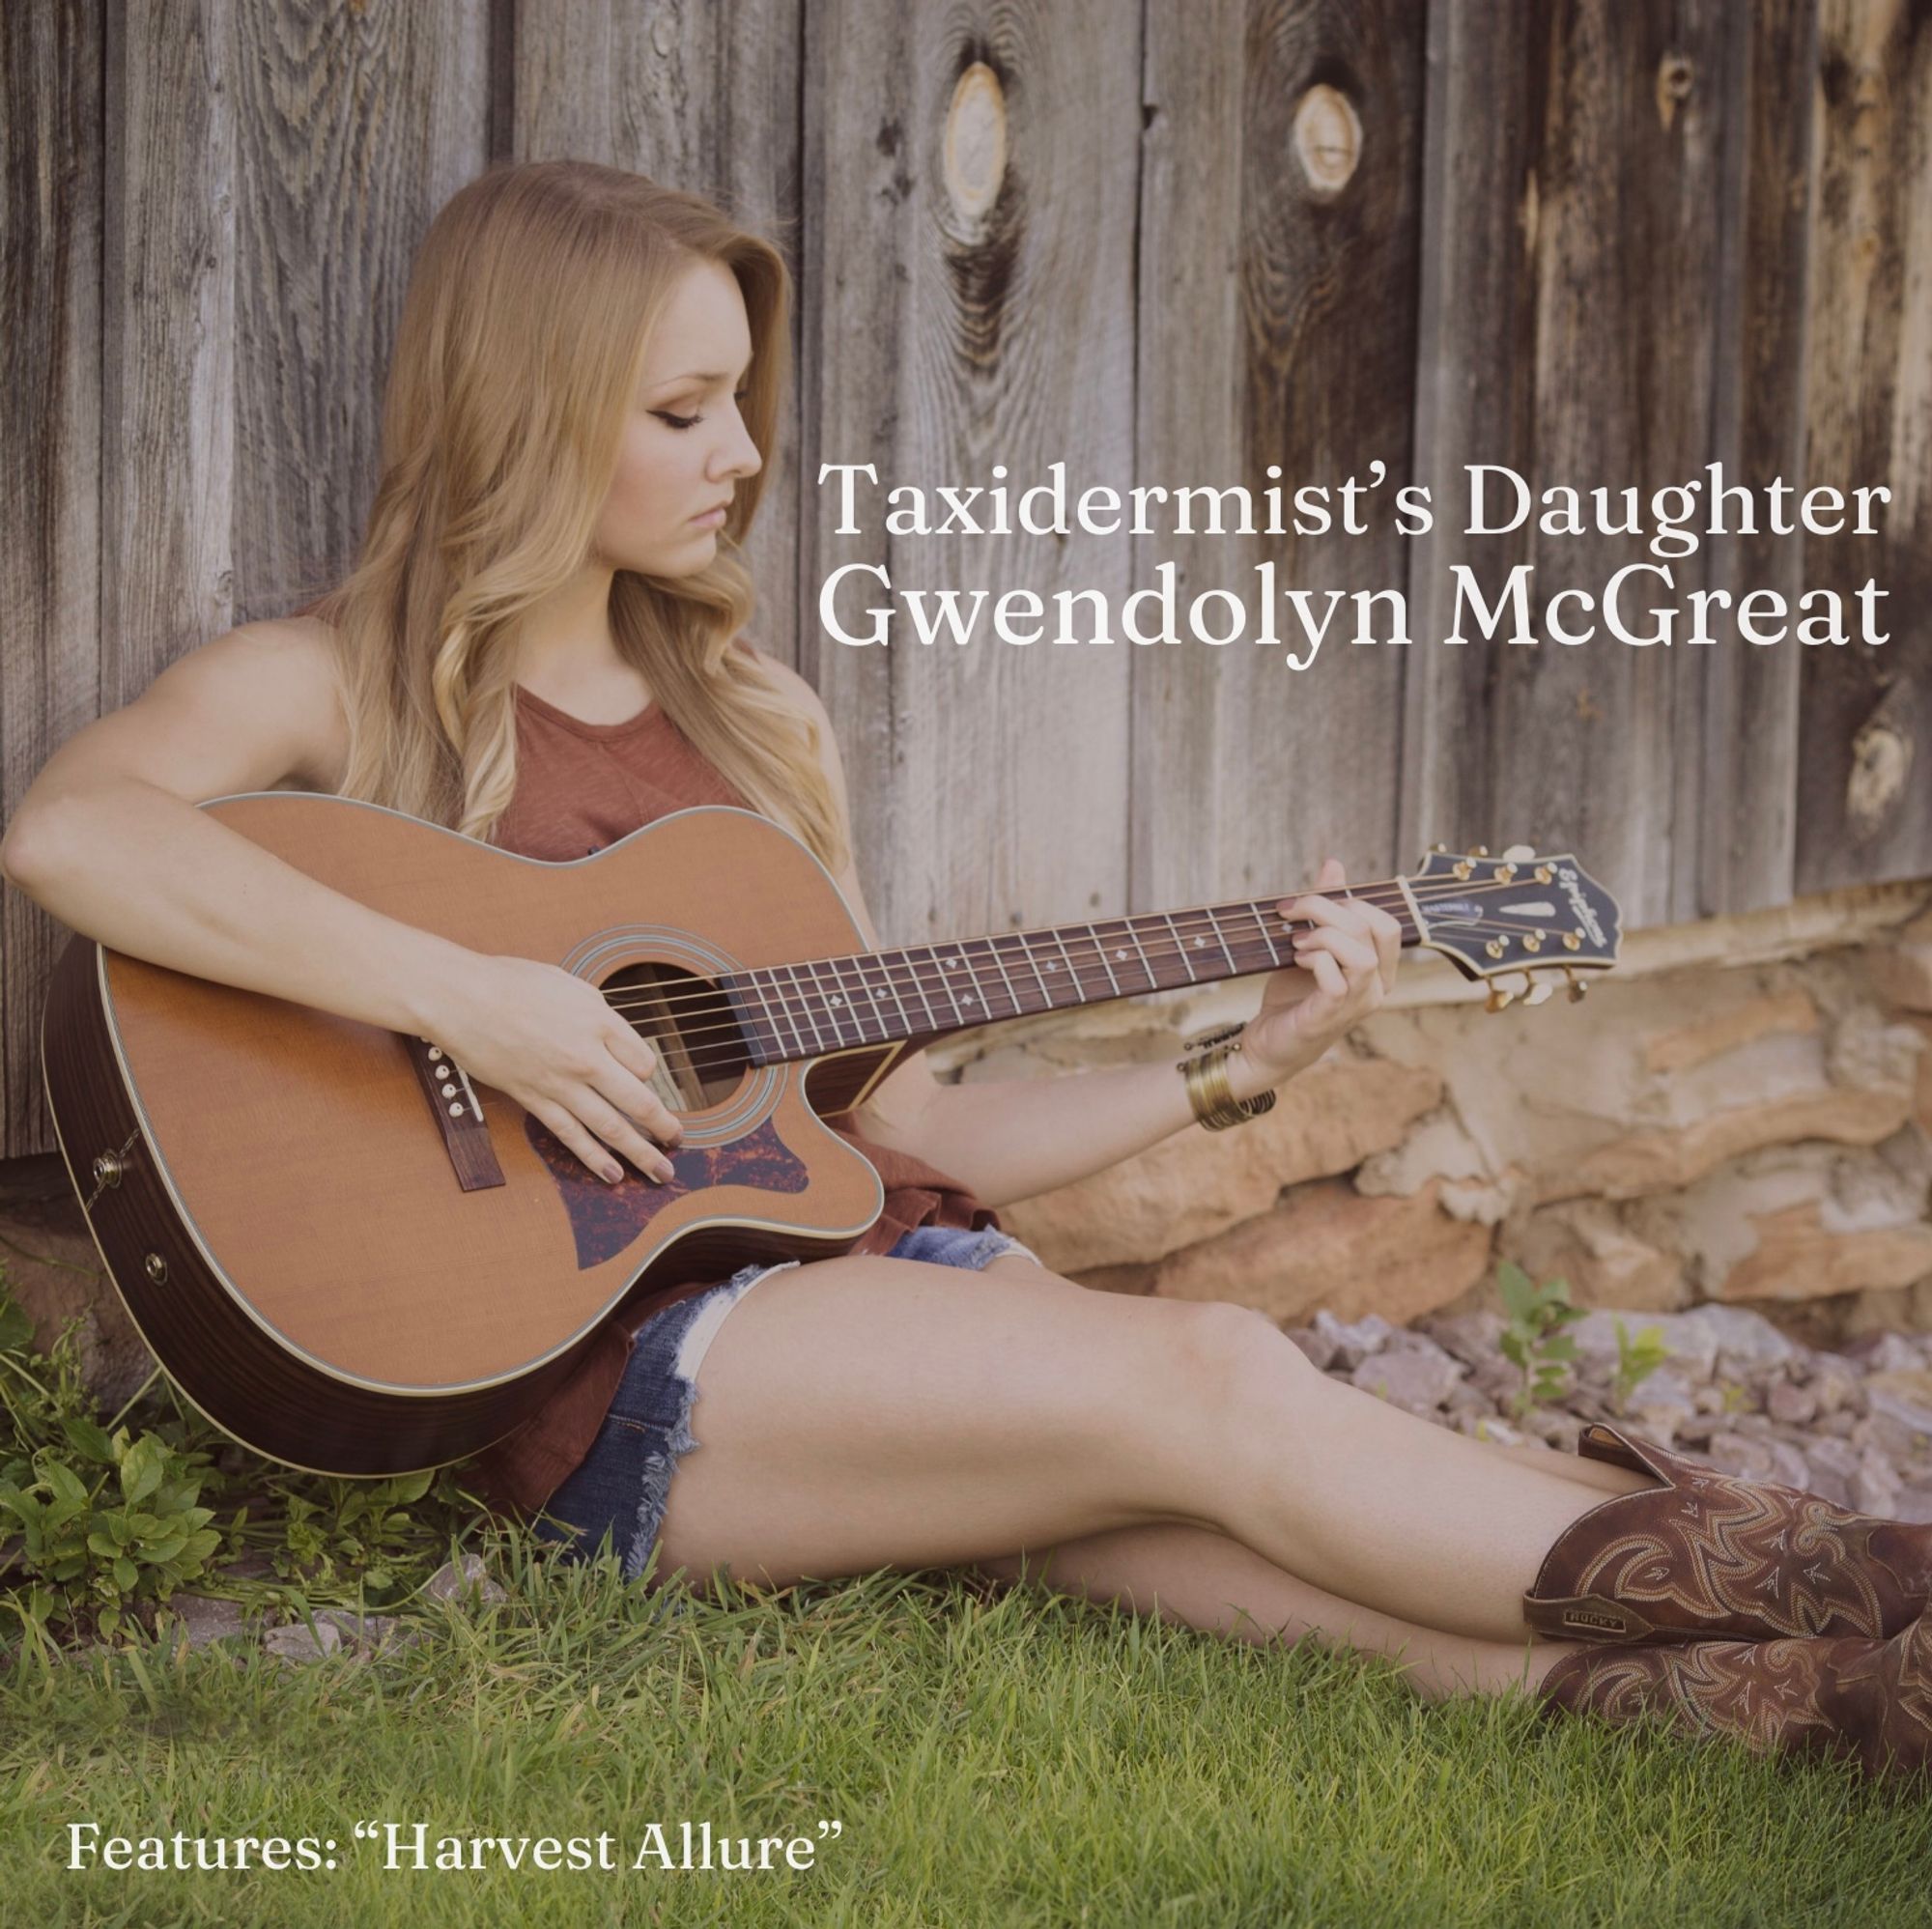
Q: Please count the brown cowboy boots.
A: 2